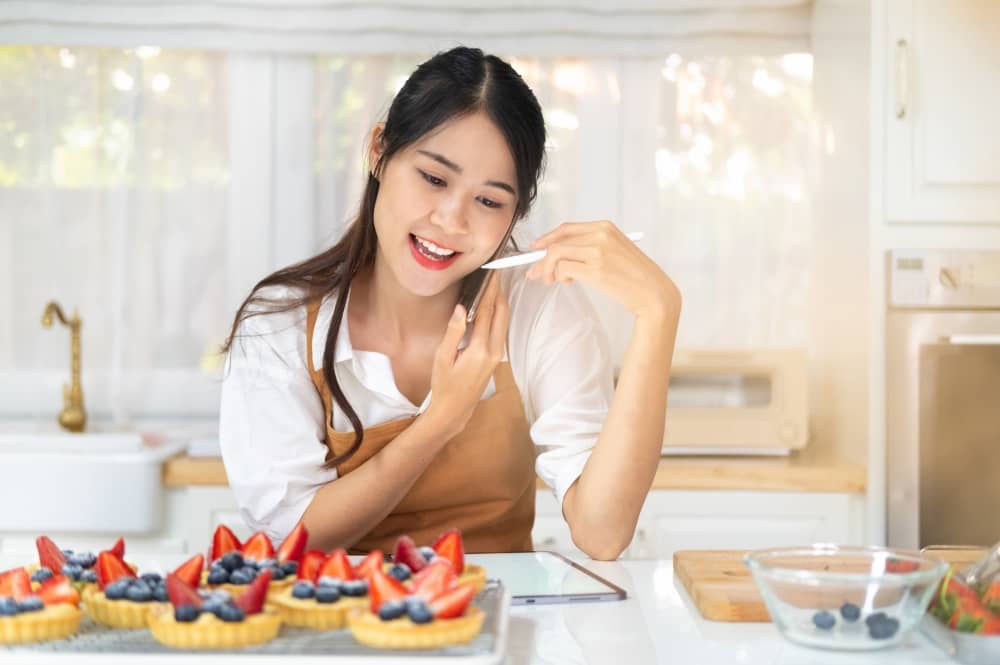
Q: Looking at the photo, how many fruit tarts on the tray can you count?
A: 8